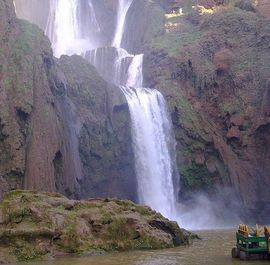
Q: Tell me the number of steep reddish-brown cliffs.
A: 2